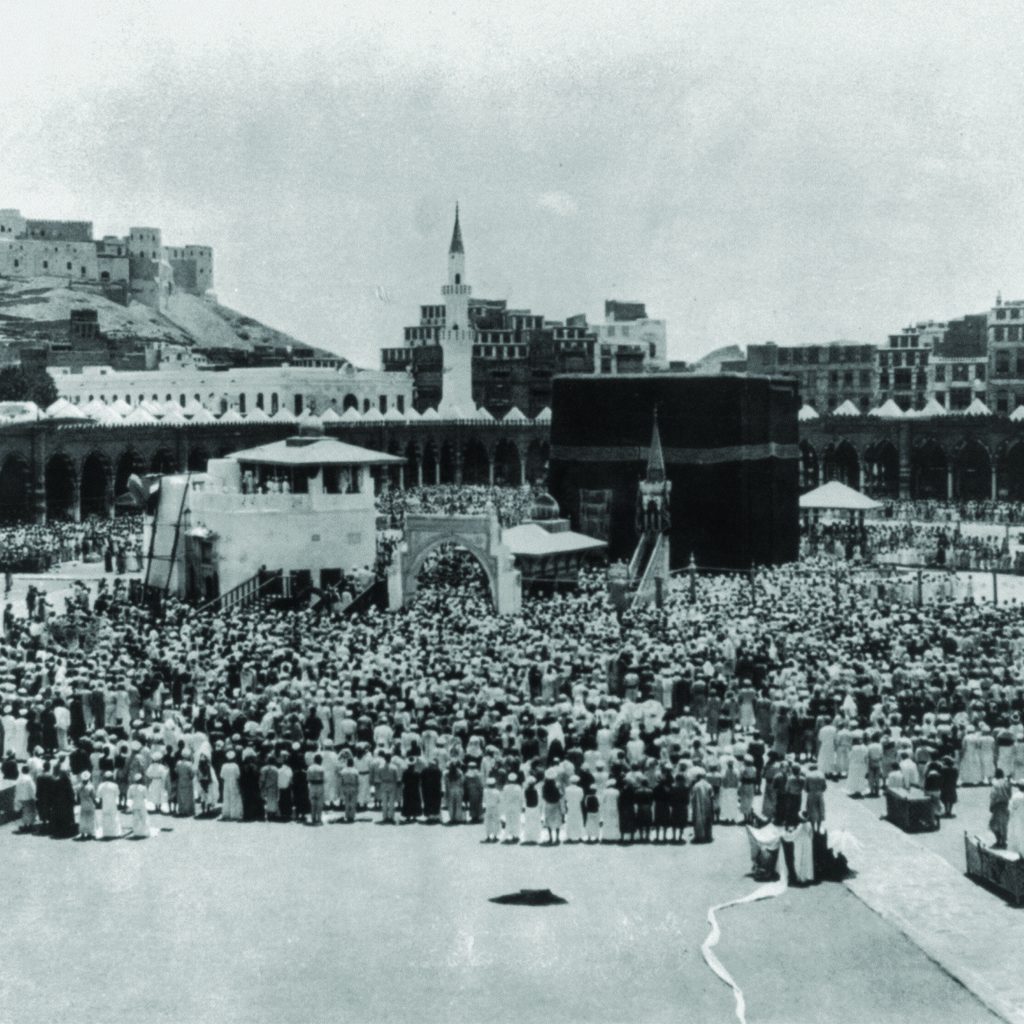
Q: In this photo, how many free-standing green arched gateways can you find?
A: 0